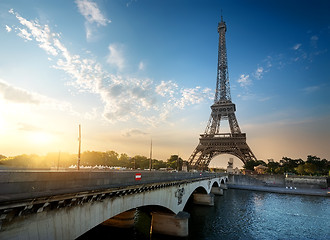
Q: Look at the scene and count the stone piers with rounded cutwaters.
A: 4